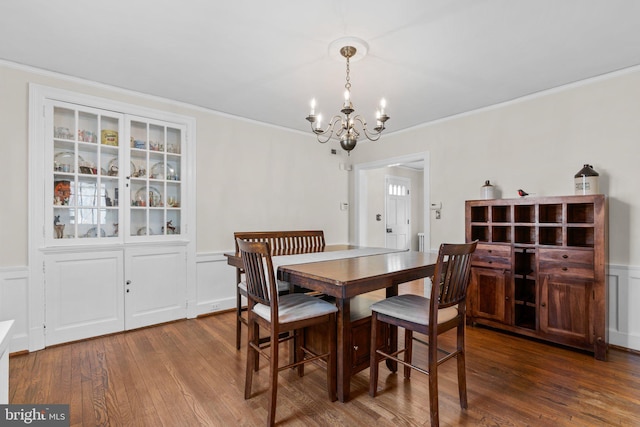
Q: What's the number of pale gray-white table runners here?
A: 1